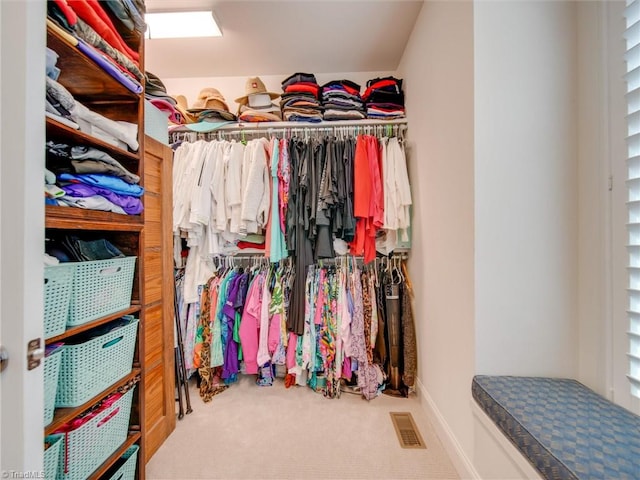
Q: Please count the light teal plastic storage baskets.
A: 7